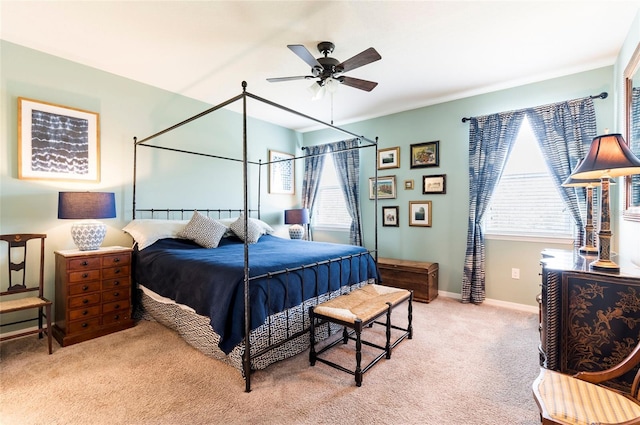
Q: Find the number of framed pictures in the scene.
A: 9